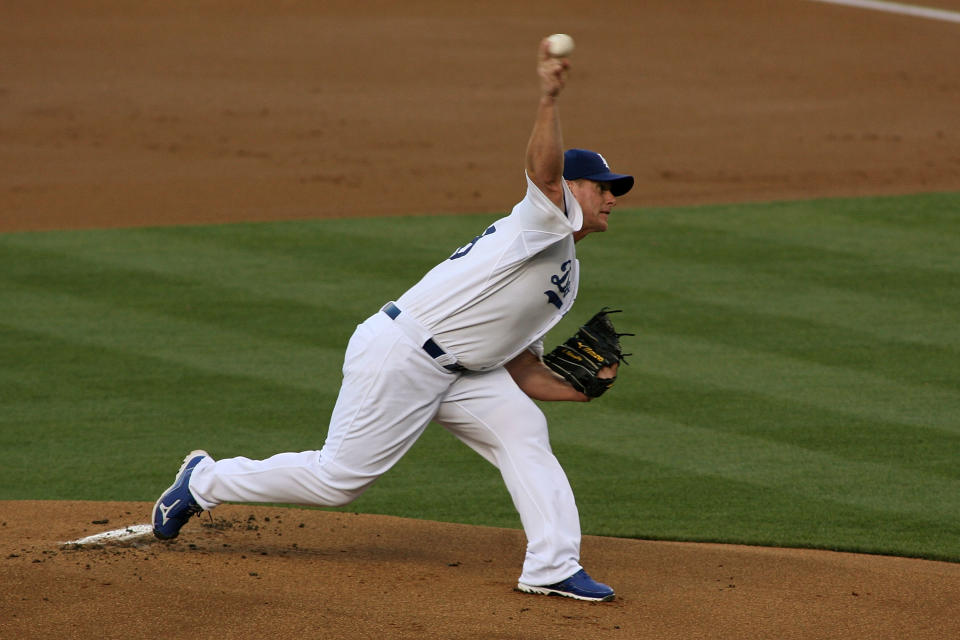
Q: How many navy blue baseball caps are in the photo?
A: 1